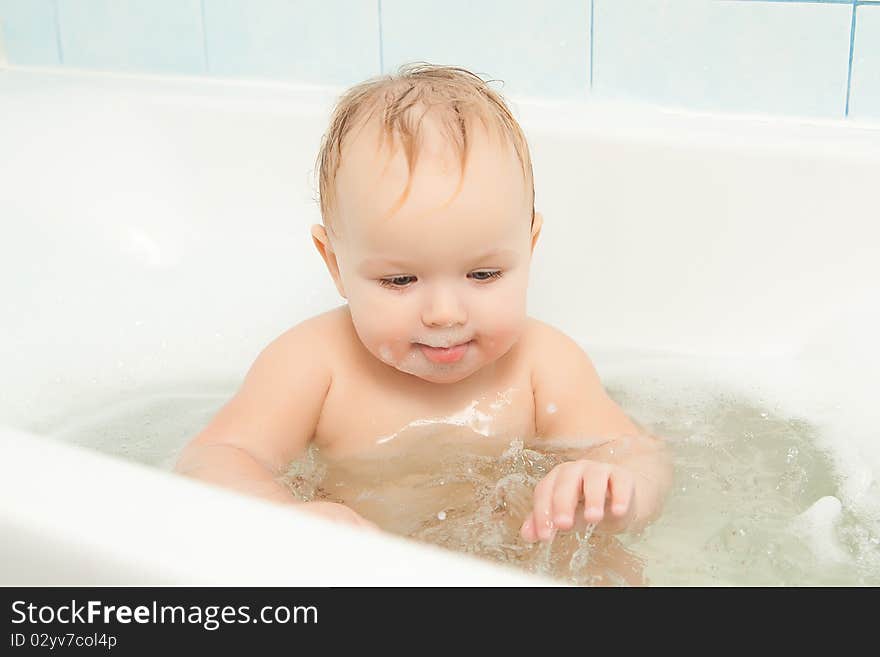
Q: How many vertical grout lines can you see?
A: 5